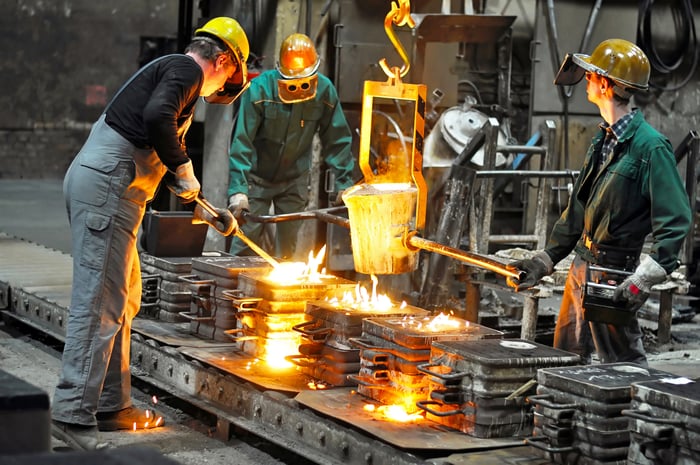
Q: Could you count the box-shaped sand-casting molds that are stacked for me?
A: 8